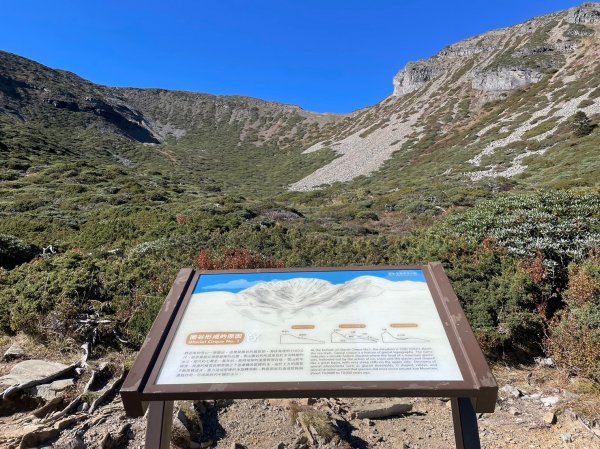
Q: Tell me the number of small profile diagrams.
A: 3